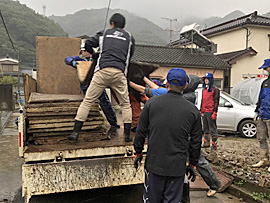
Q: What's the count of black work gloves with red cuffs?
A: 2